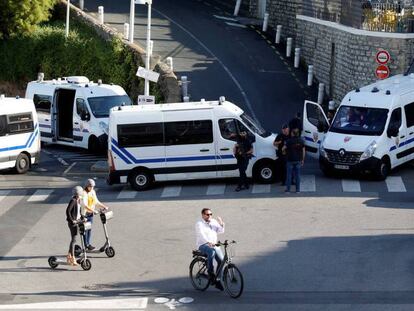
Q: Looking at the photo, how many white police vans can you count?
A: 4